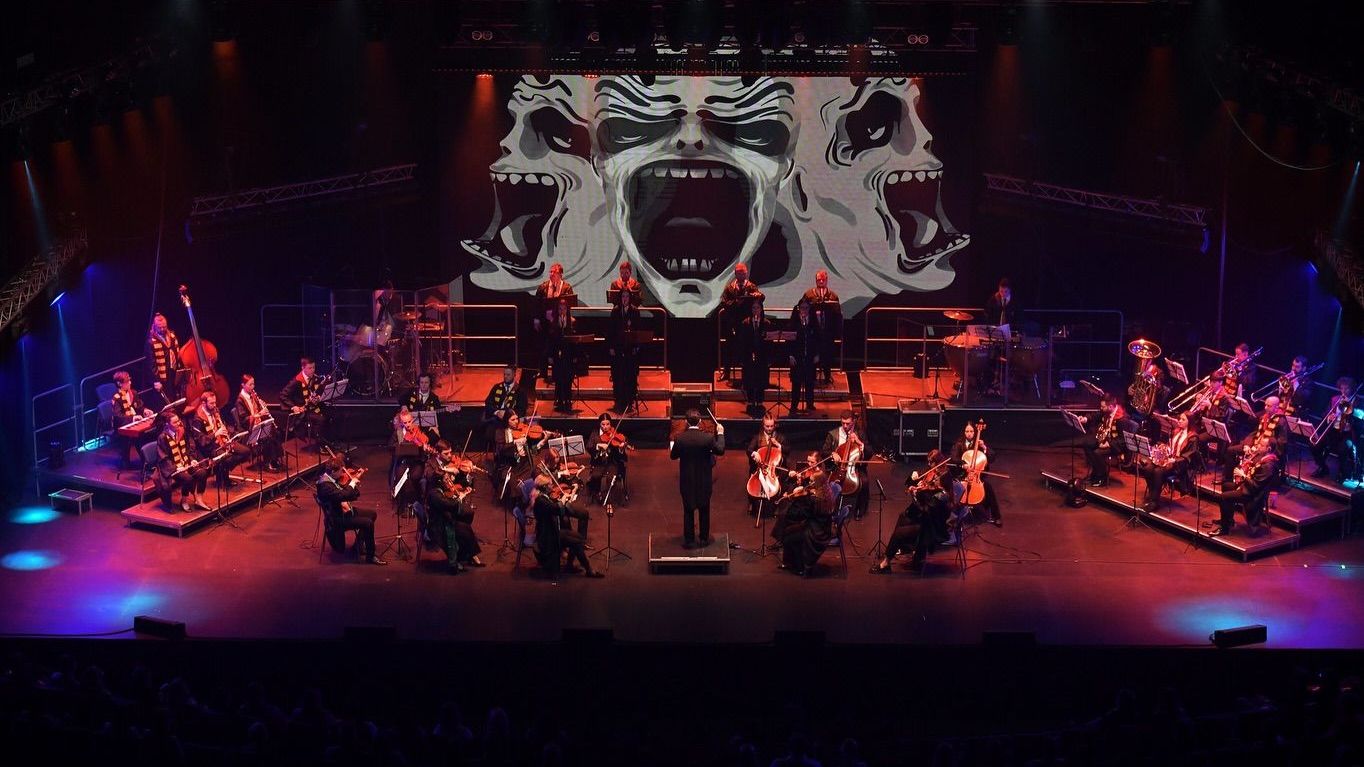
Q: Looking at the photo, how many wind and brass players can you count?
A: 13